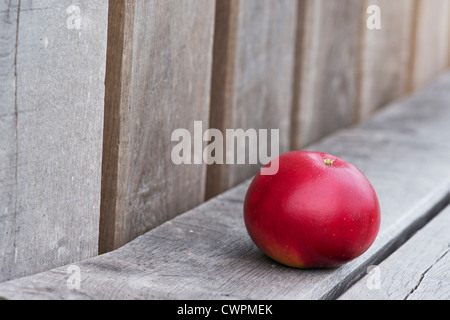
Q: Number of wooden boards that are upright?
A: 6